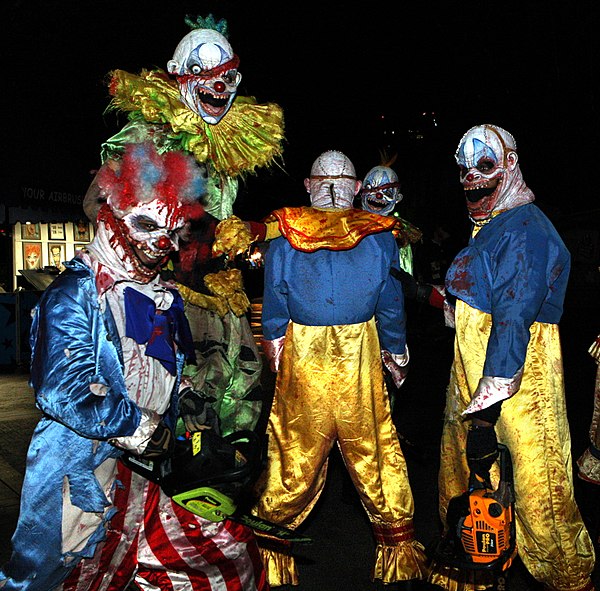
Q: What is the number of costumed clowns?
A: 5